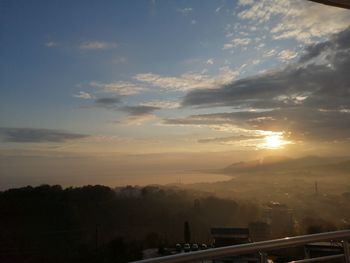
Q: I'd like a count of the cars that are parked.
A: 4